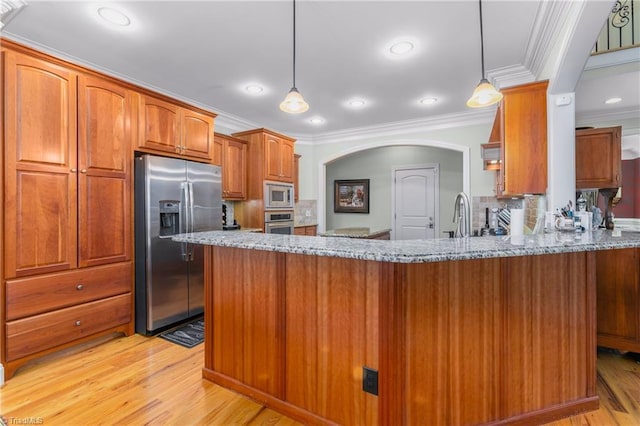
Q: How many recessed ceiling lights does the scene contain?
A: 7